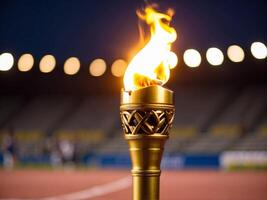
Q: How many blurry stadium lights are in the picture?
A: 11